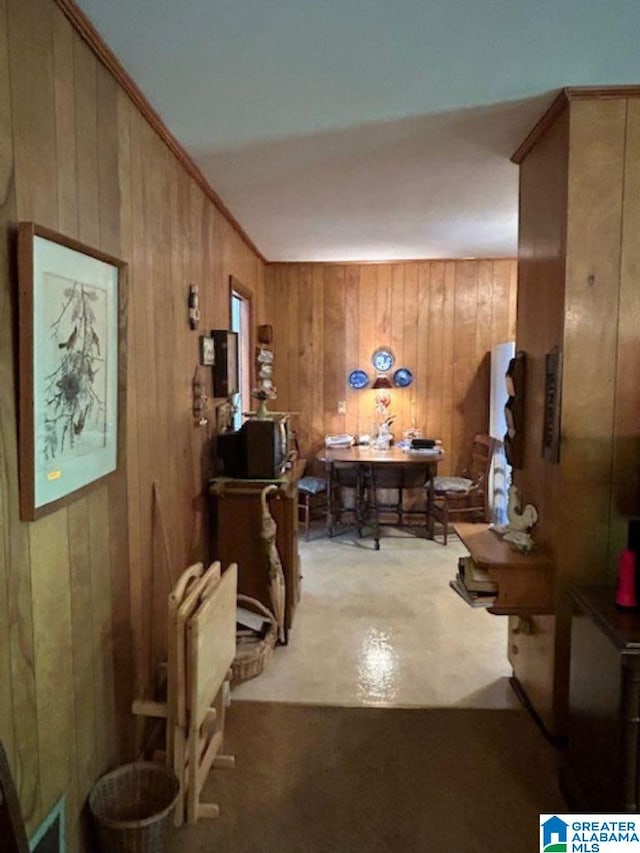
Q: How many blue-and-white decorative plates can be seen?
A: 3